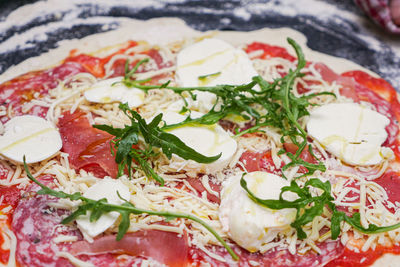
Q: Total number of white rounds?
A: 7